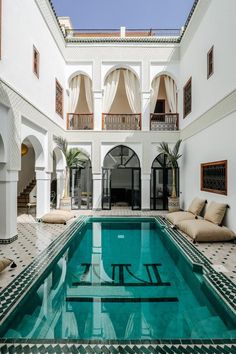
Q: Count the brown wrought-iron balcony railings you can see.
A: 3